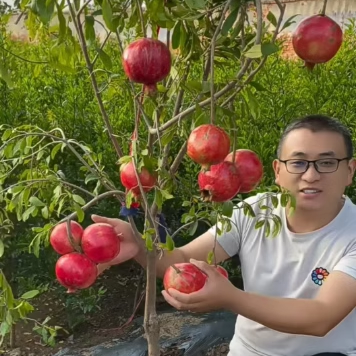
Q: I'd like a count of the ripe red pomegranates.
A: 11